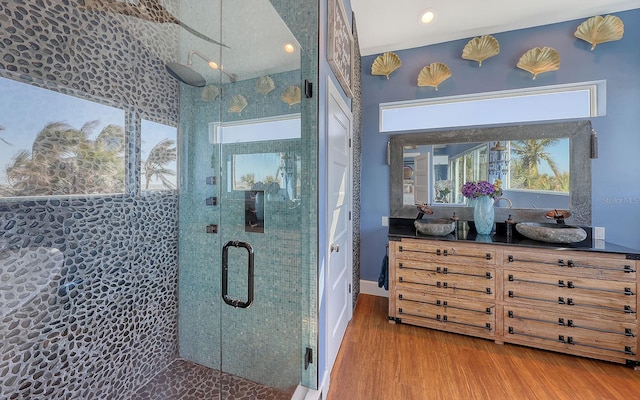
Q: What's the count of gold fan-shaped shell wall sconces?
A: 5